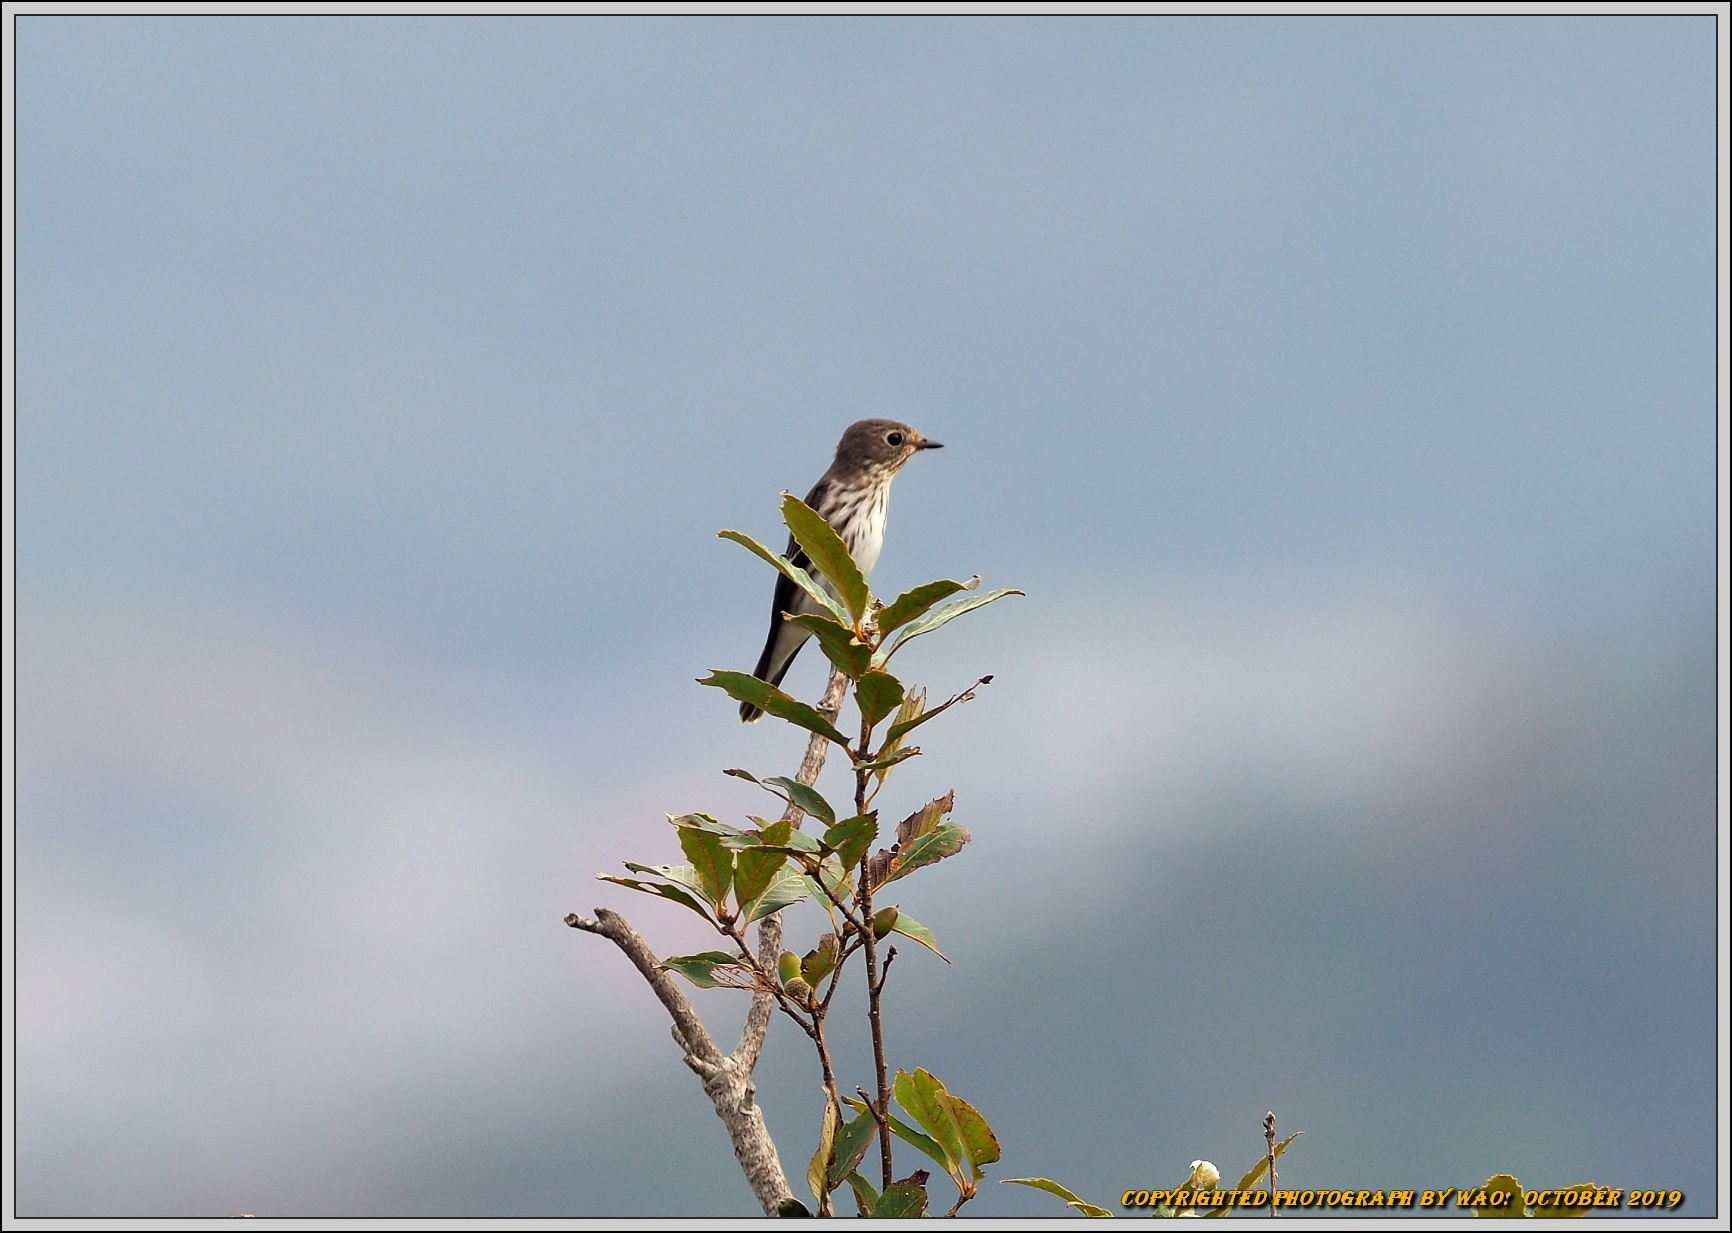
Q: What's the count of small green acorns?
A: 2